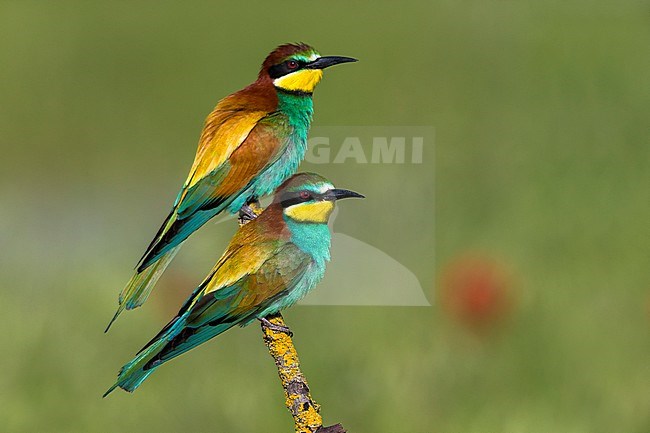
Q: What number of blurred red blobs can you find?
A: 1